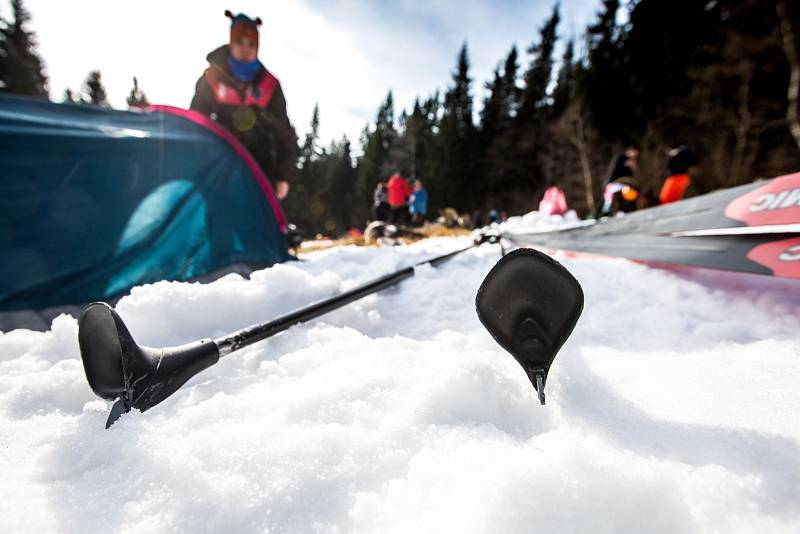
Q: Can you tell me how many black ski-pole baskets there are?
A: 2